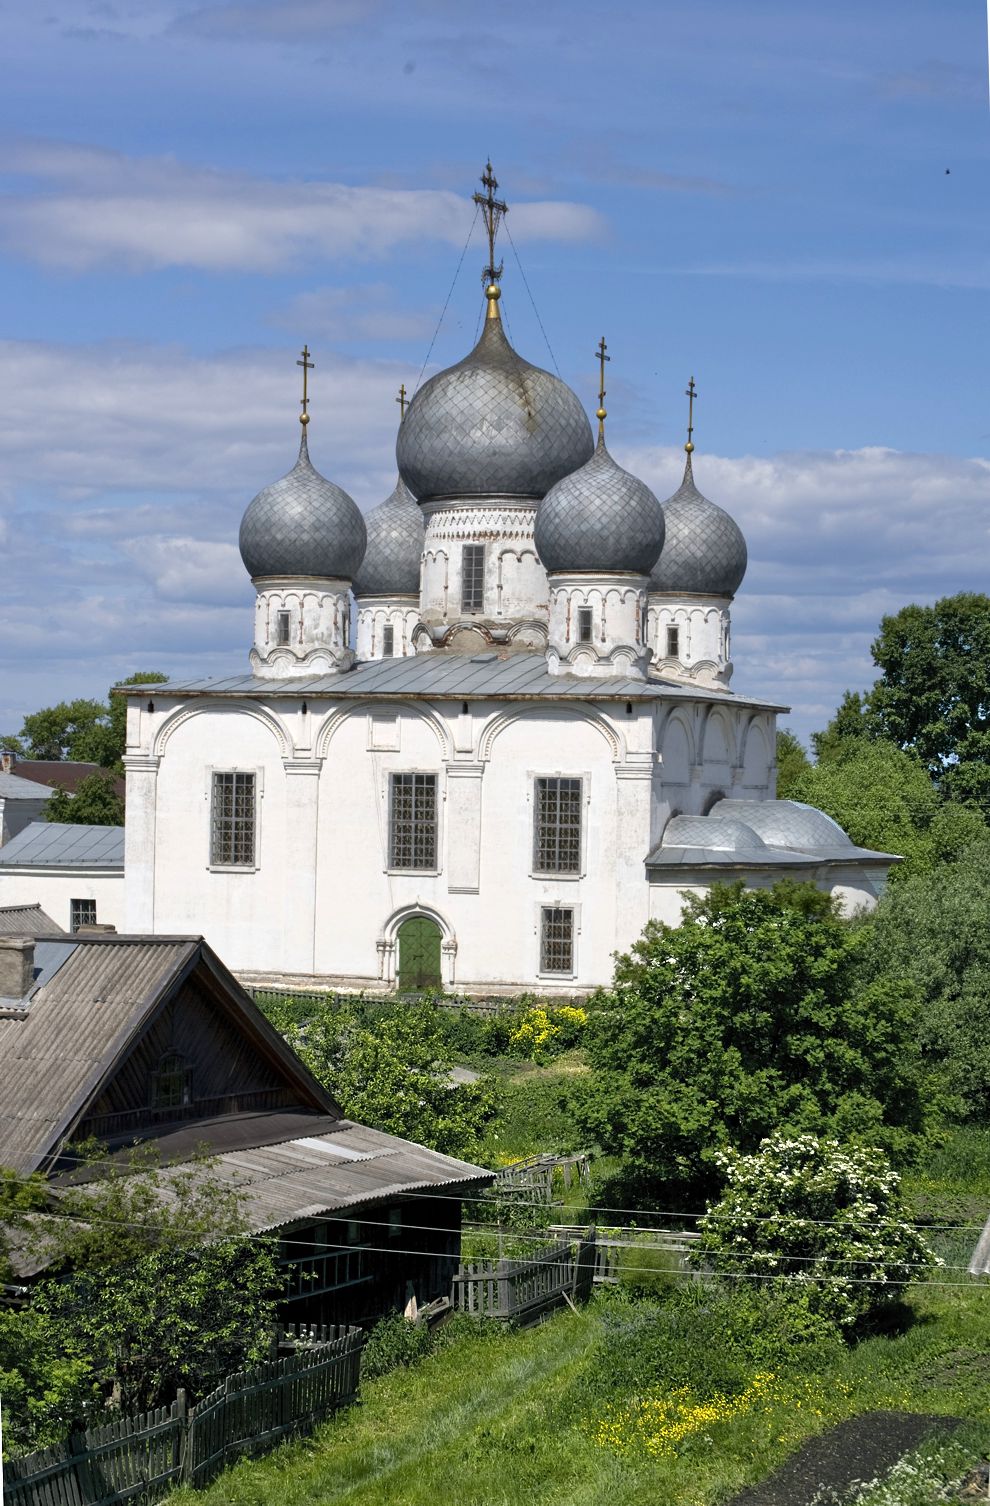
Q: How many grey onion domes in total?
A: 5